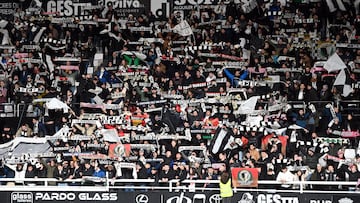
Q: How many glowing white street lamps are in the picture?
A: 0